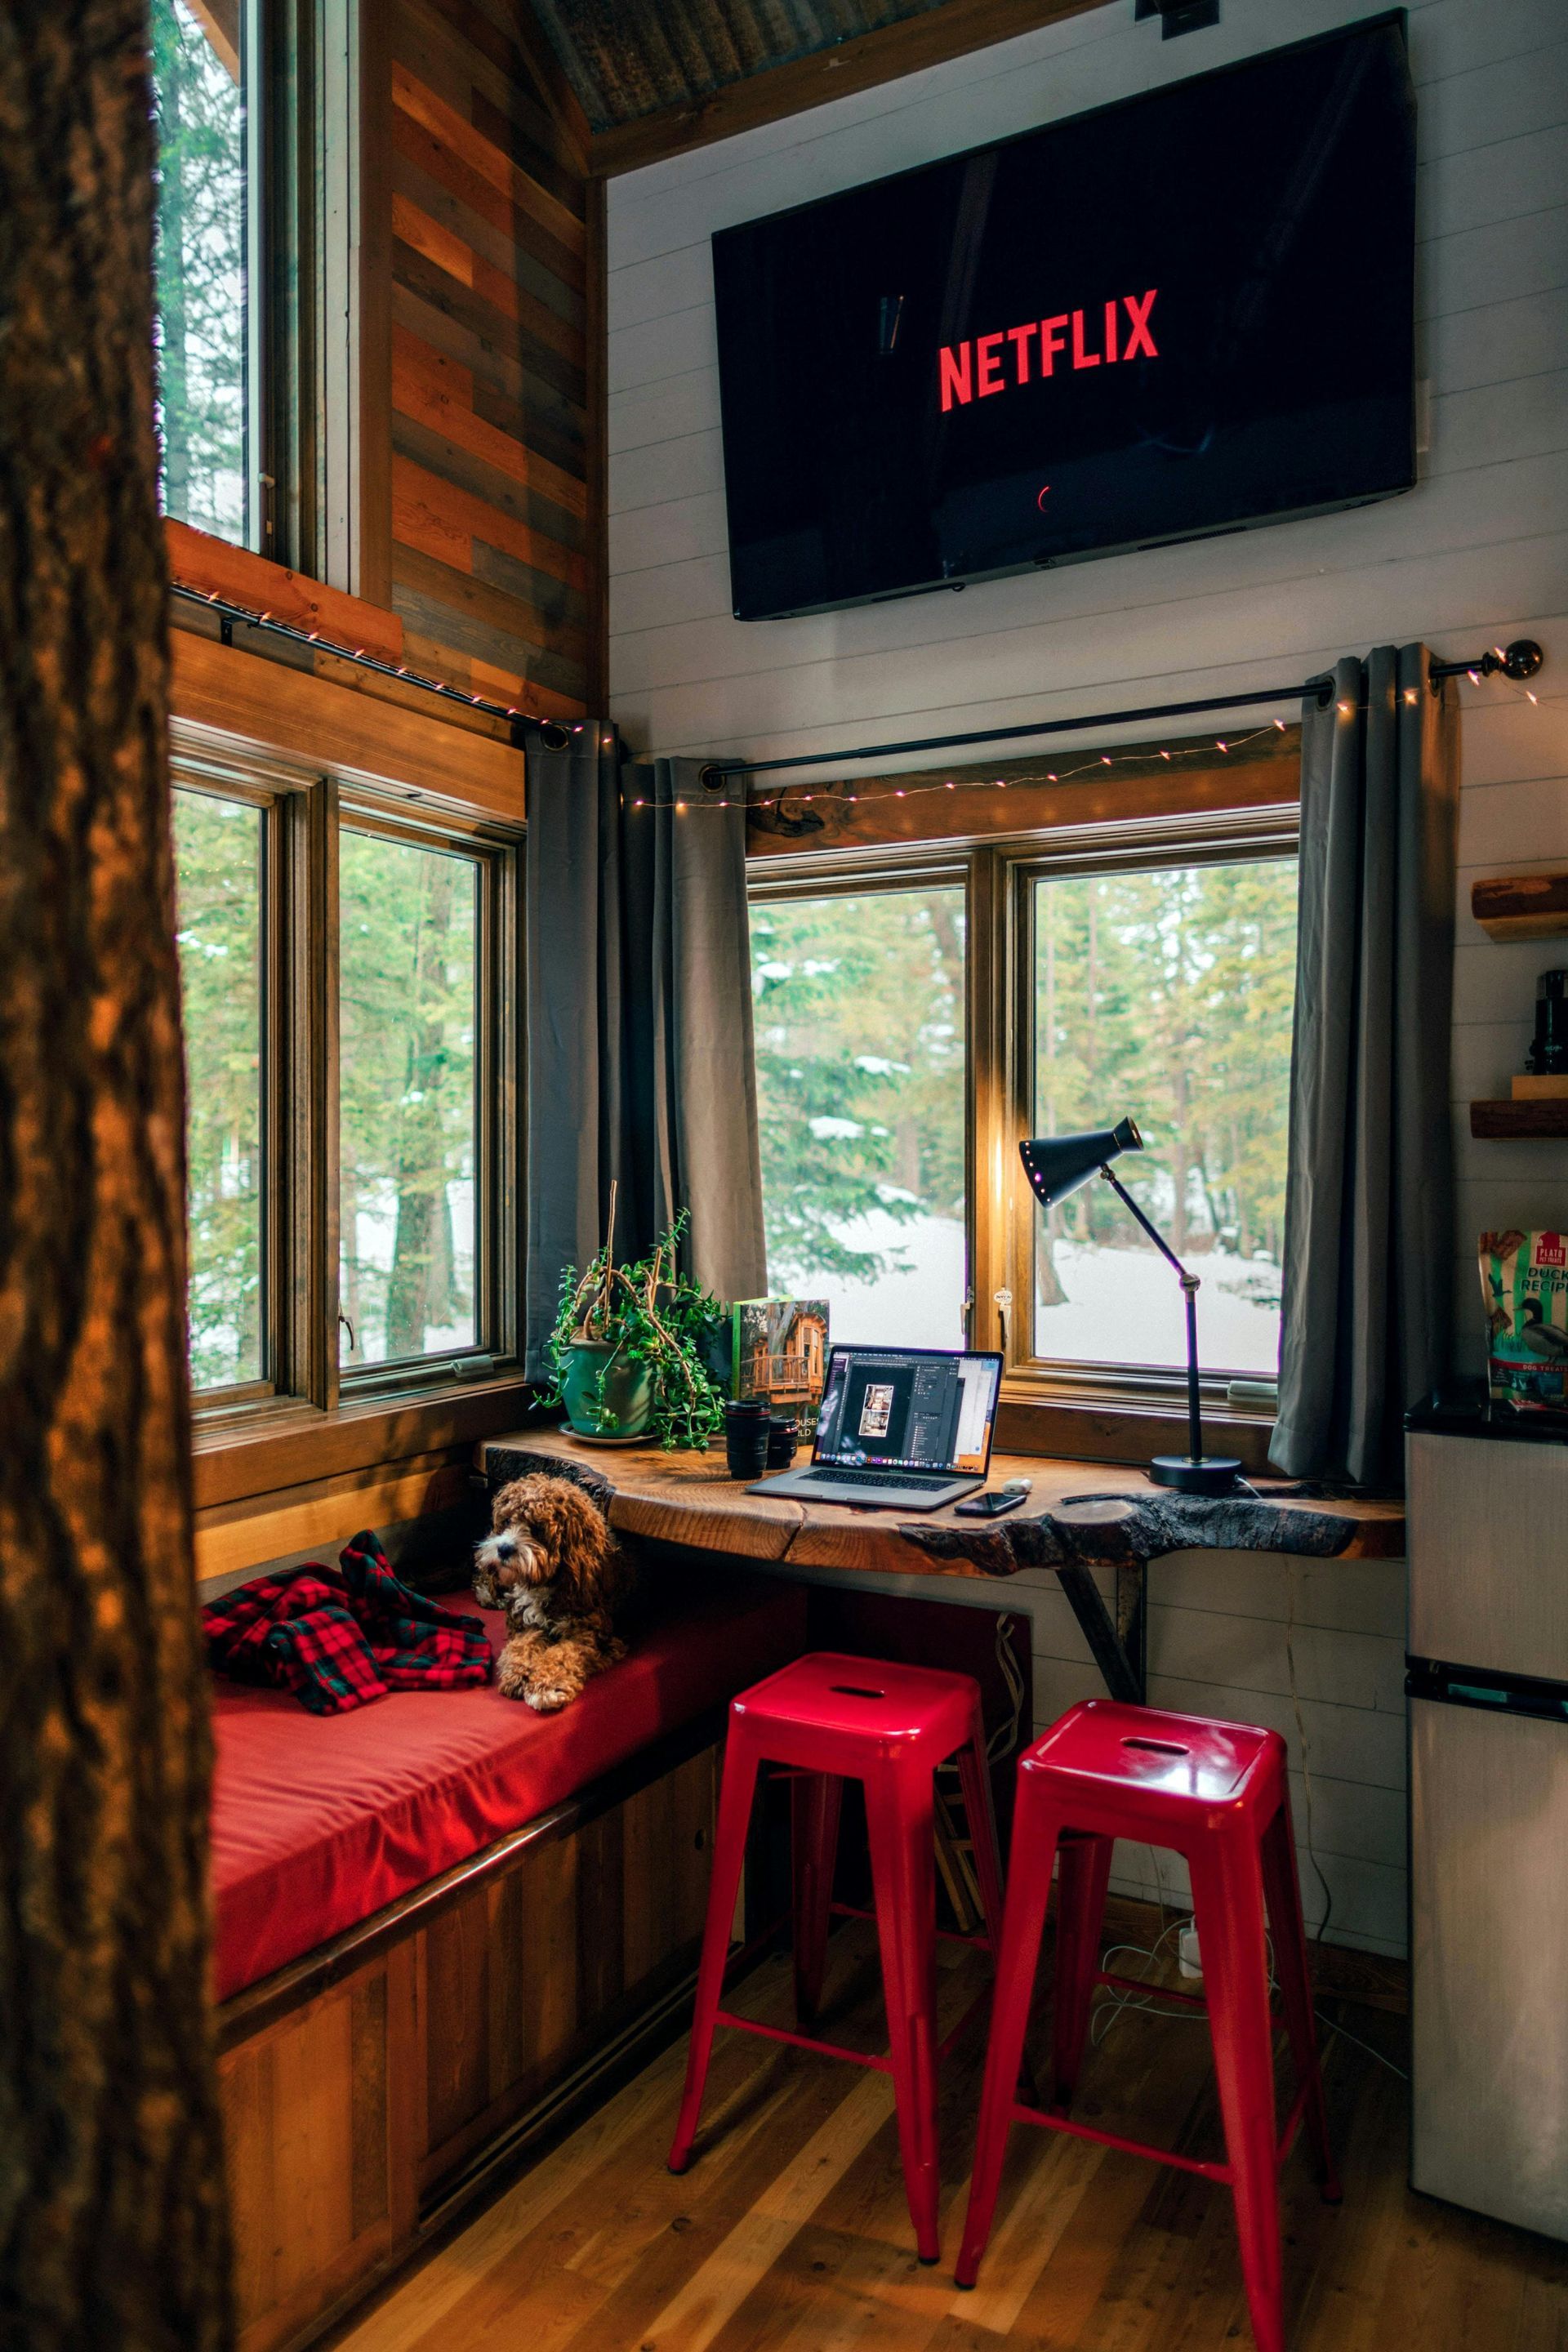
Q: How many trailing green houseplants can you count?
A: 1